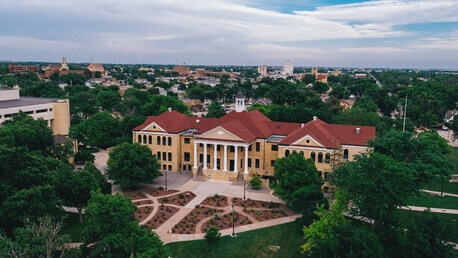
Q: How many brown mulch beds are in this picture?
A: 11